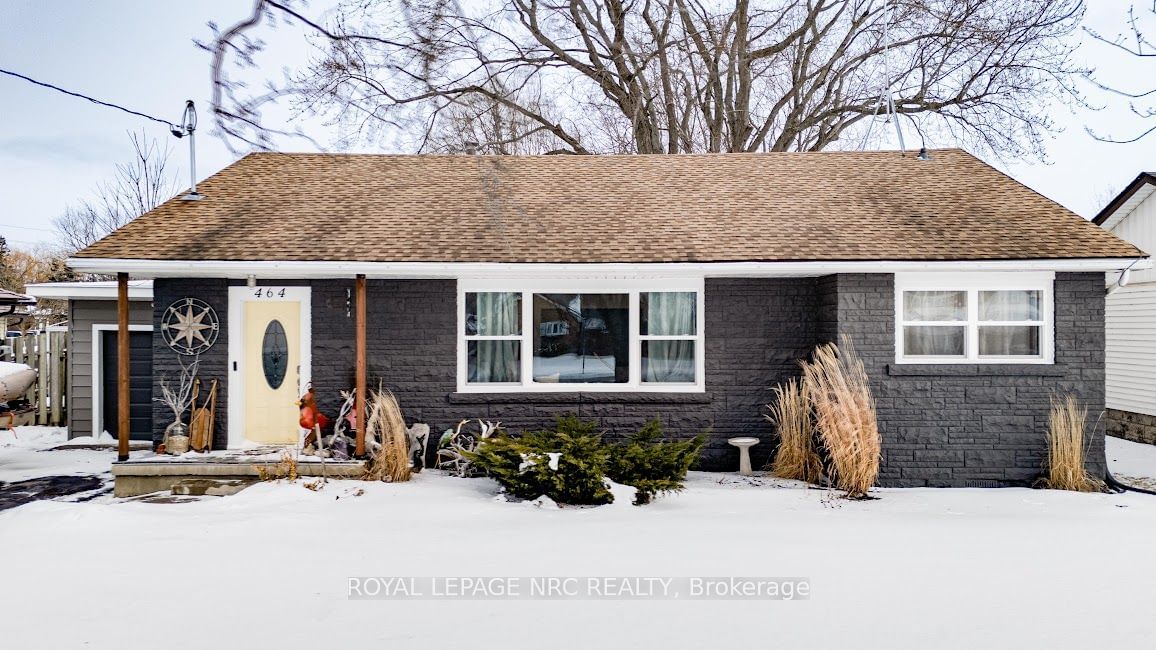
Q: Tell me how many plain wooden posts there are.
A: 2